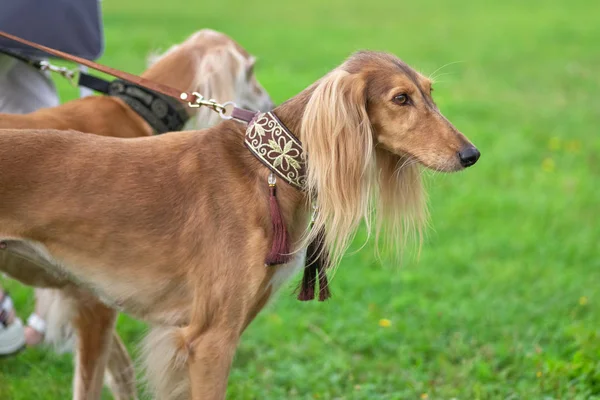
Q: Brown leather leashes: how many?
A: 1